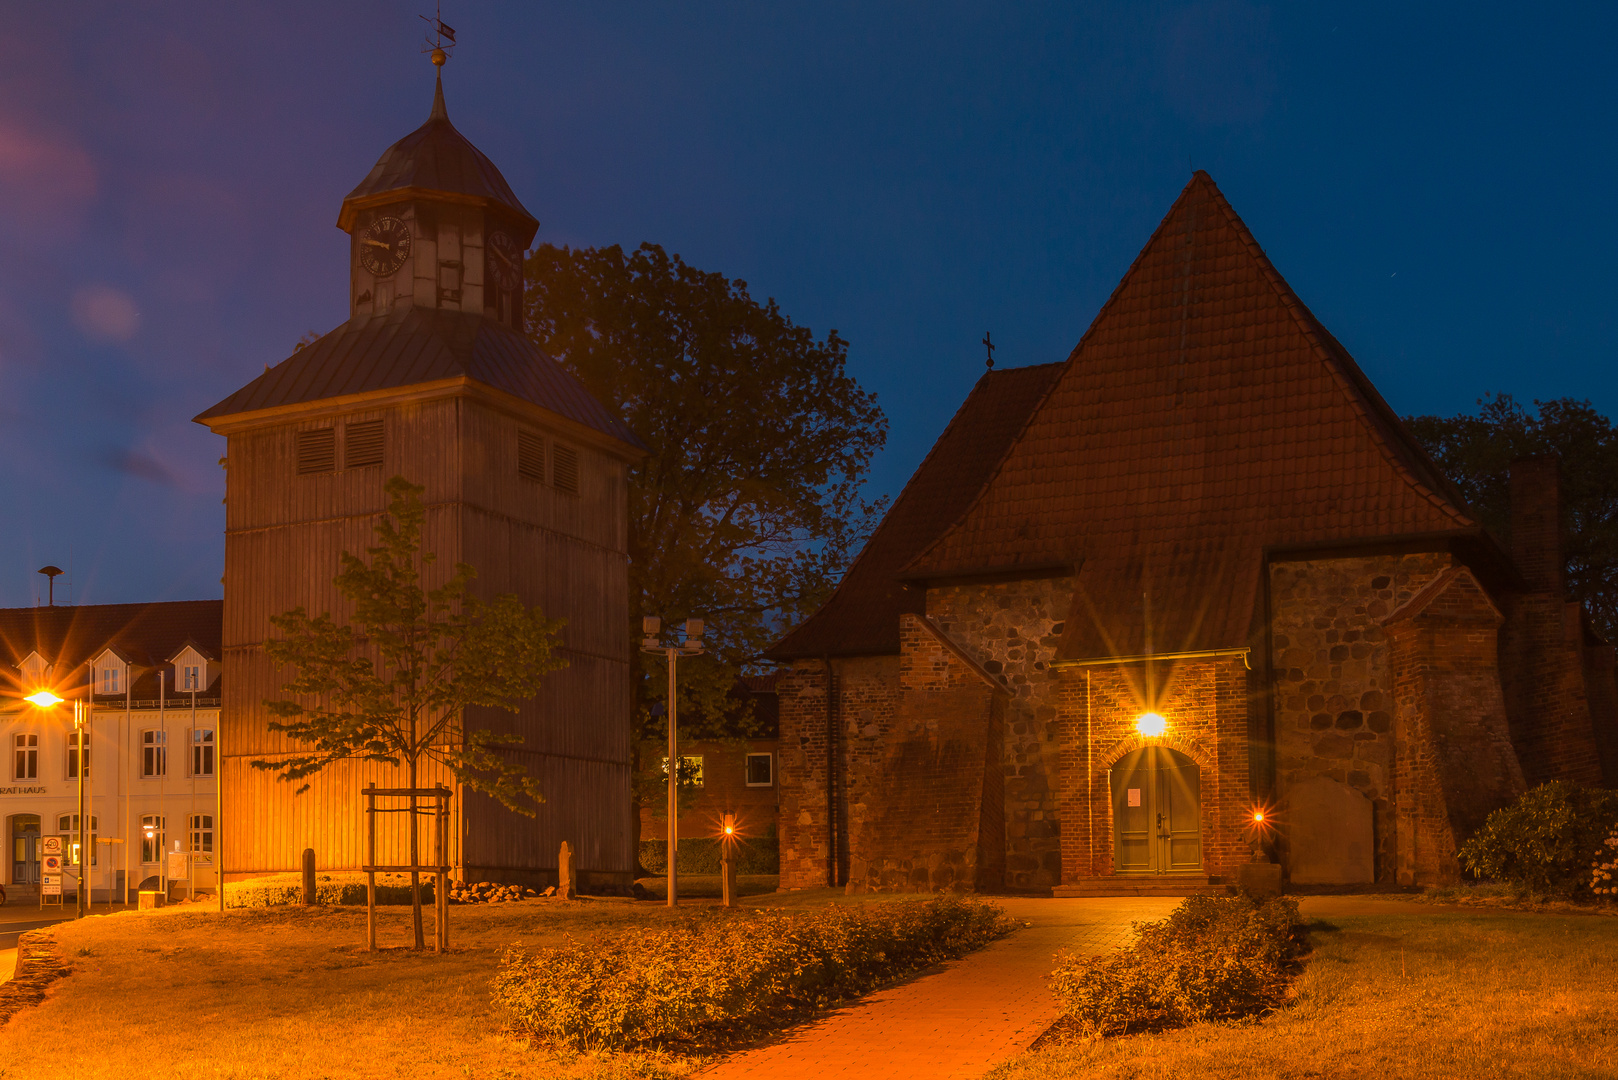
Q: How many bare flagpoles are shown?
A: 4